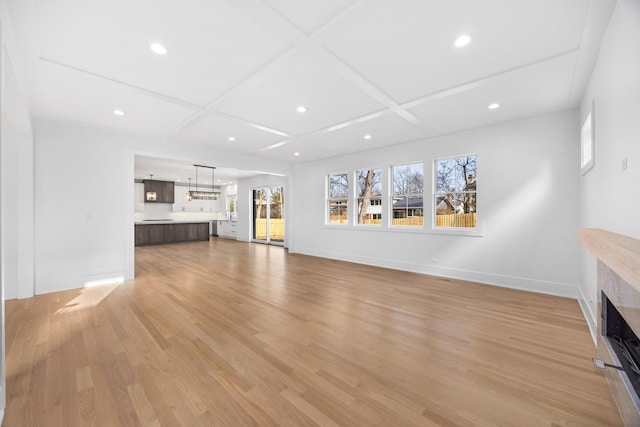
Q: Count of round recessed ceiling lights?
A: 8